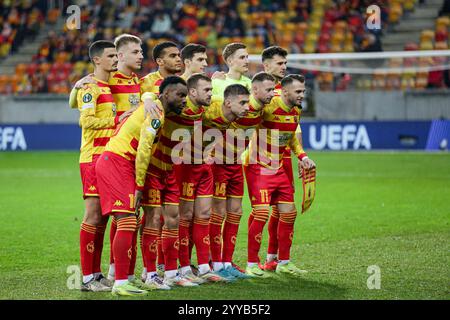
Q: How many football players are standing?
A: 11